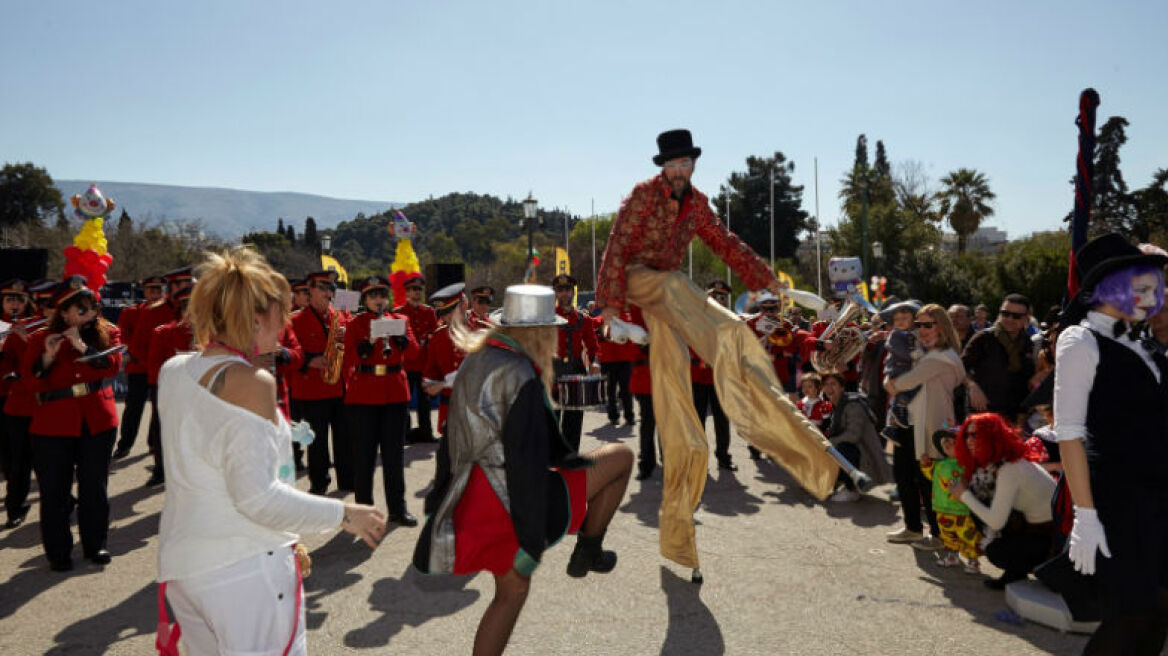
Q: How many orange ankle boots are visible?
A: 0